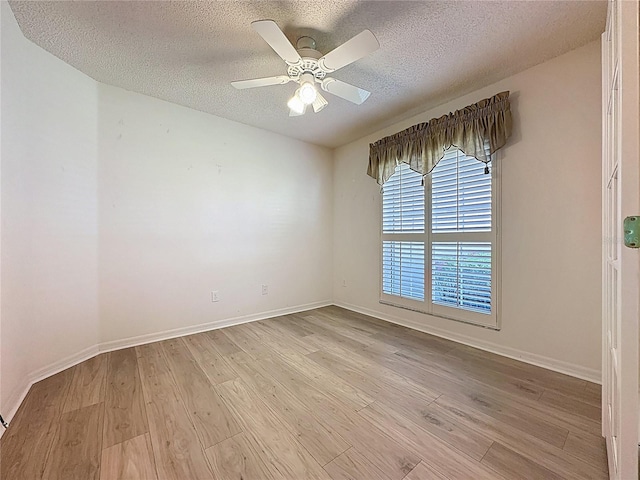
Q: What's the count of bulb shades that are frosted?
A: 3